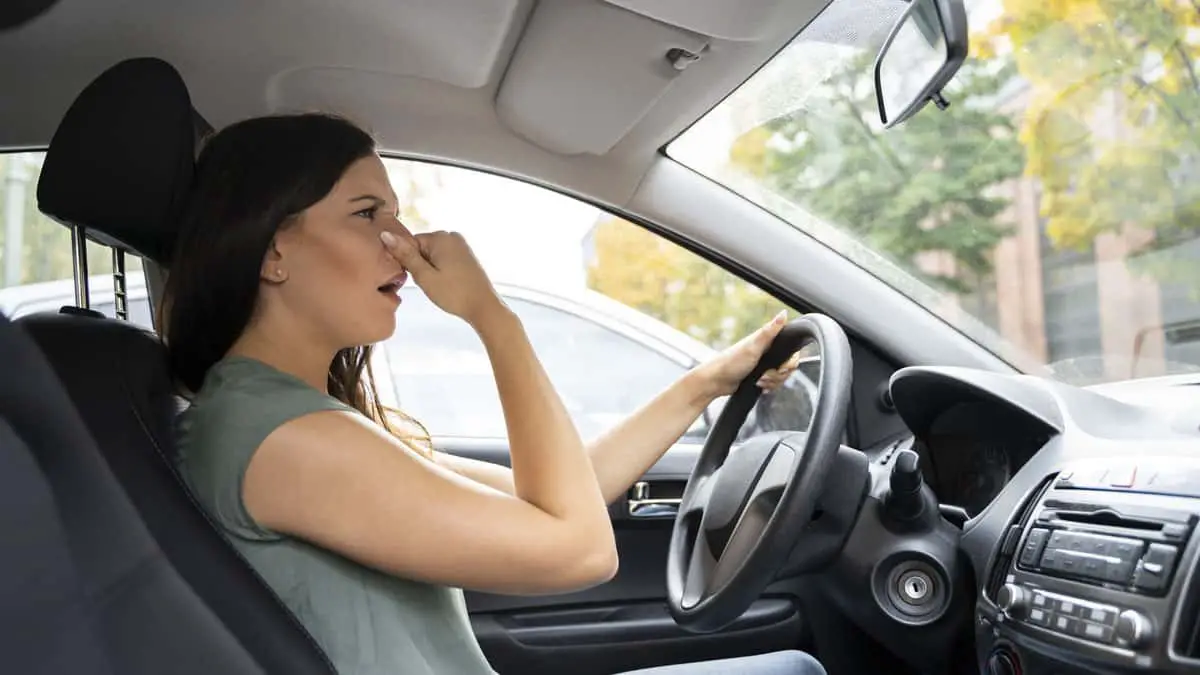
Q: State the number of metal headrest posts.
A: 2